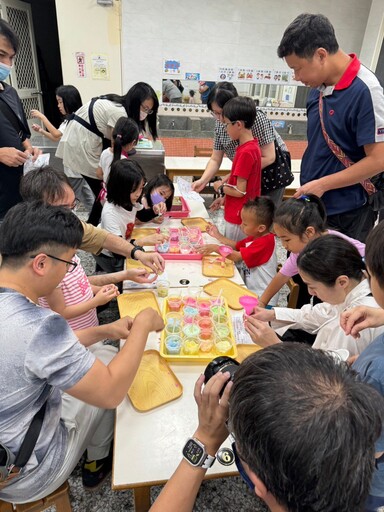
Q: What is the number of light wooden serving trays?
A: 8